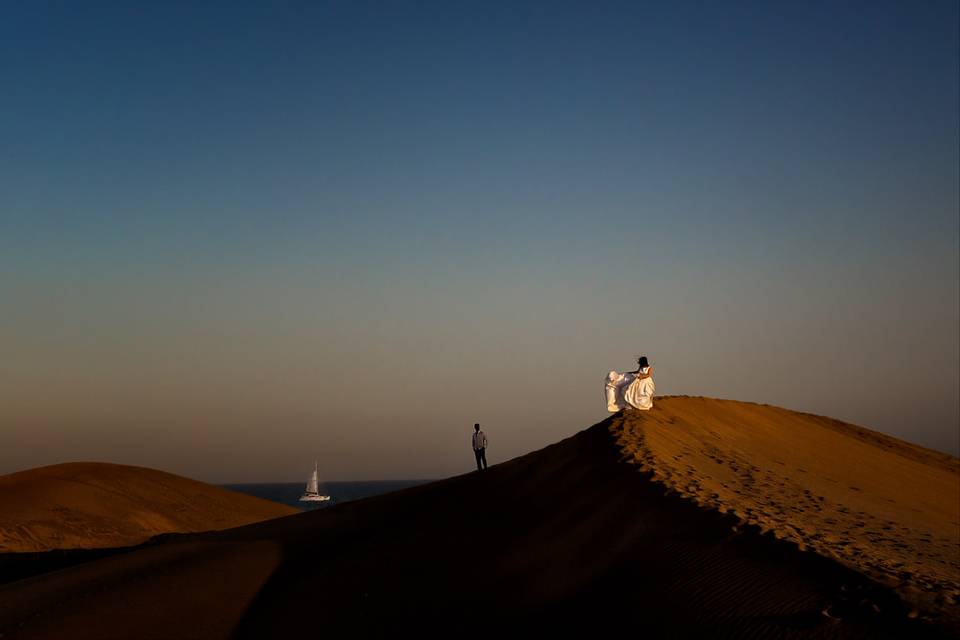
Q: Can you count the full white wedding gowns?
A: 1